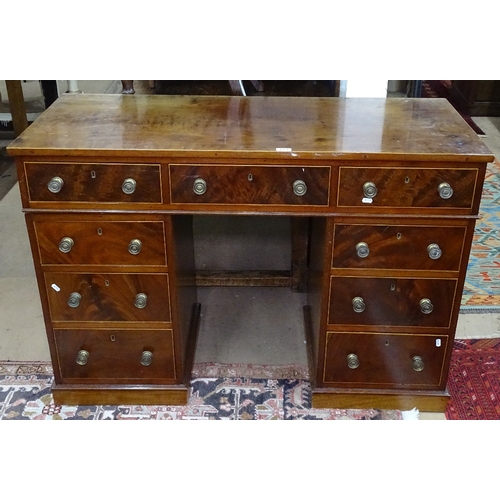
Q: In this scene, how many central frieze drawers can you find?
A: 1